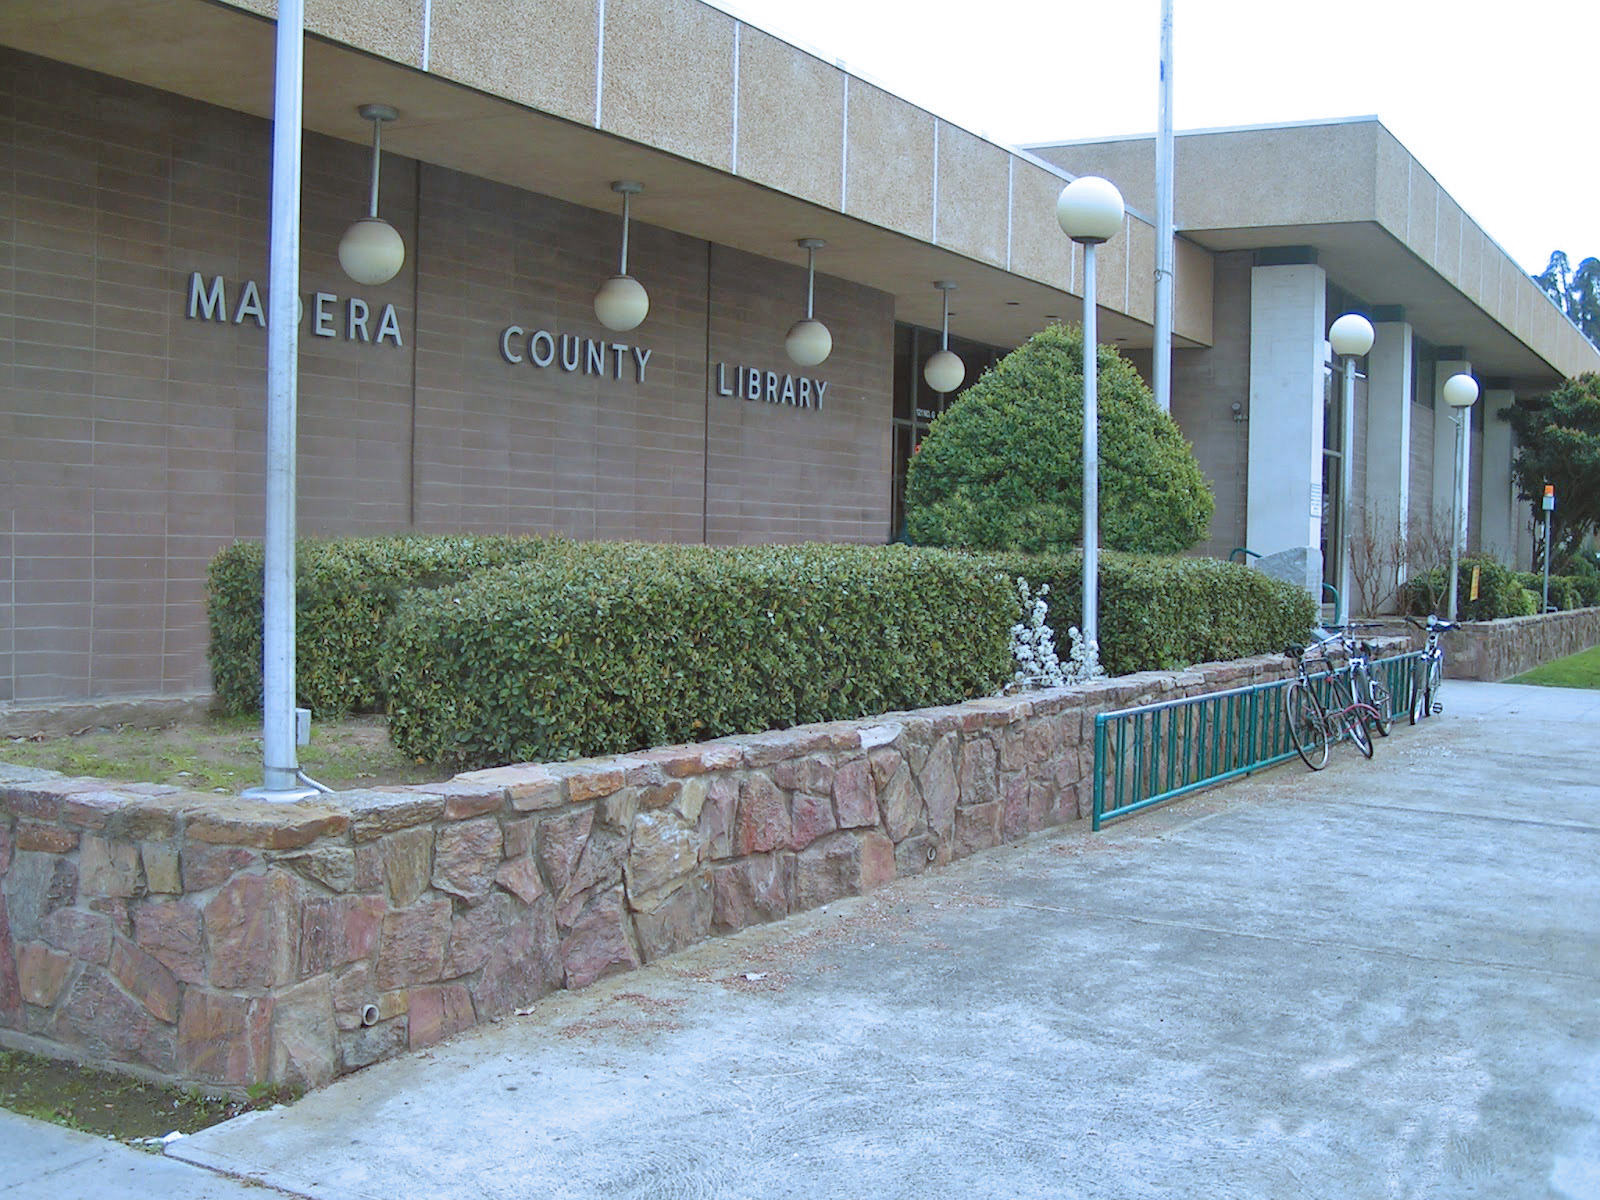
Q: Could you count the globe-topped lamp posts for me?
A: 3